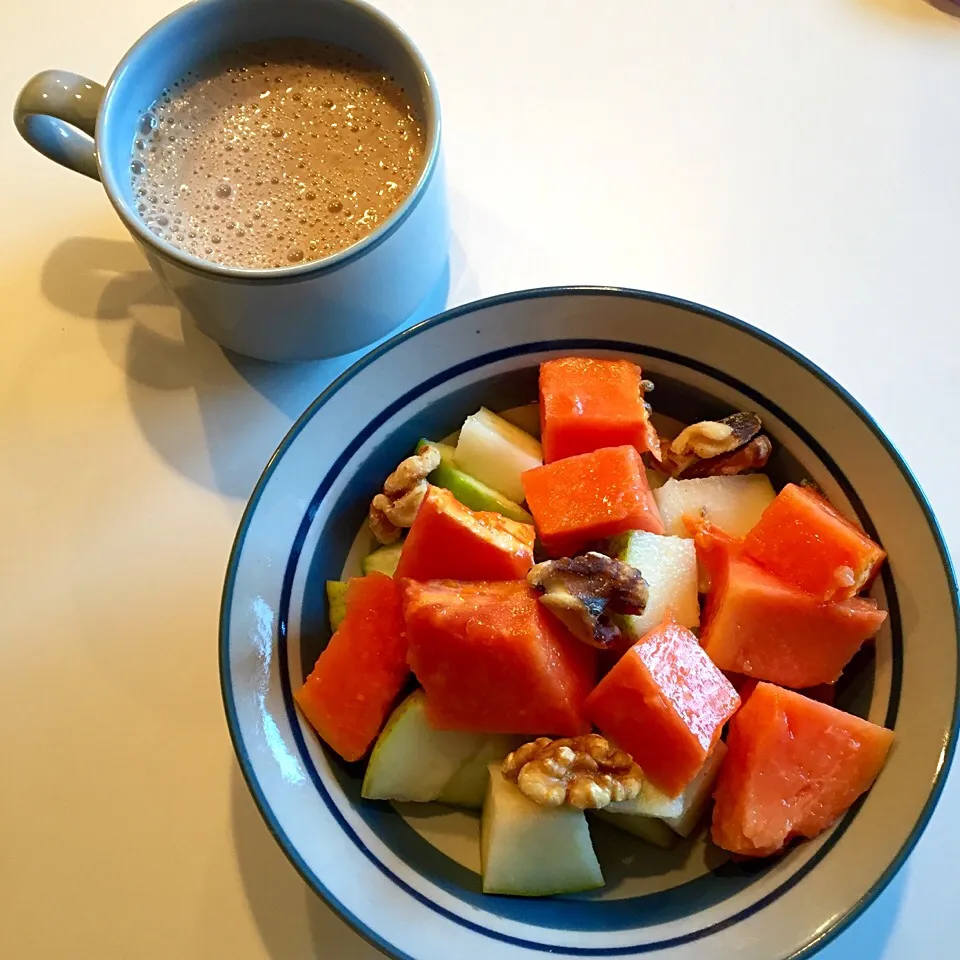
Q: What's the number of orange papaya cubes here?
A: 9